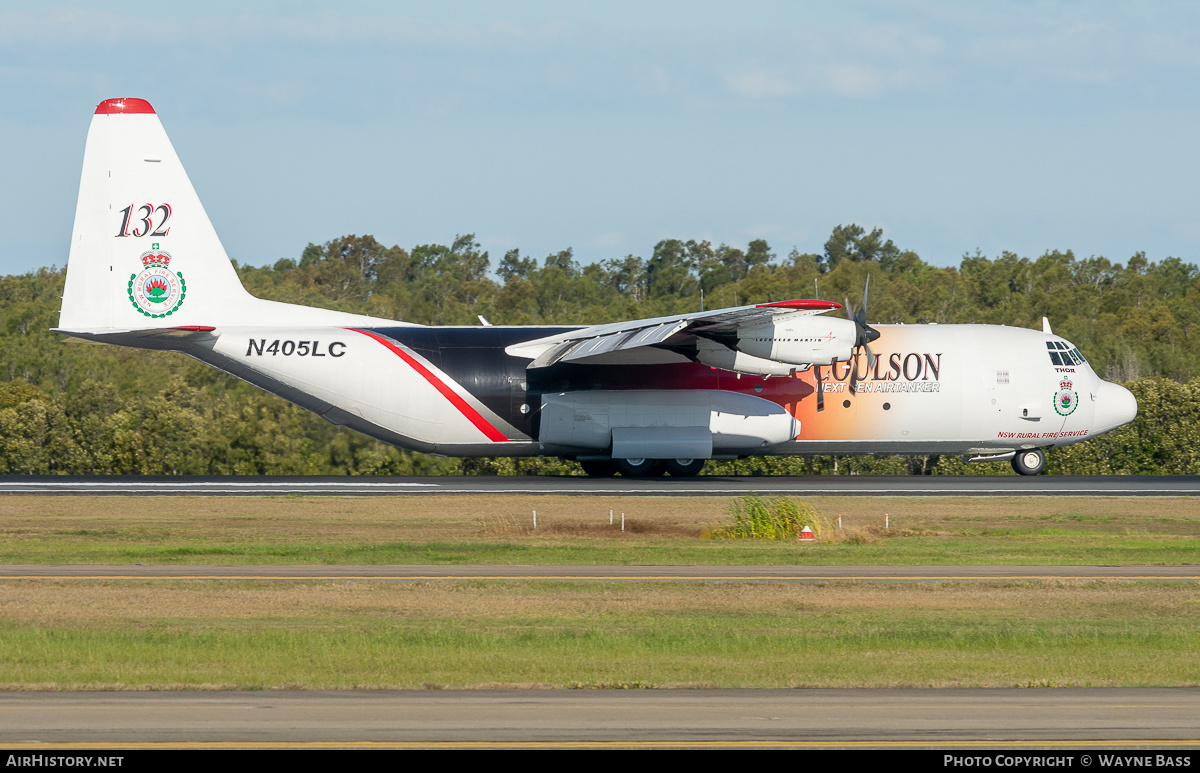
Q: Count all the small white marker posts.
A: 5